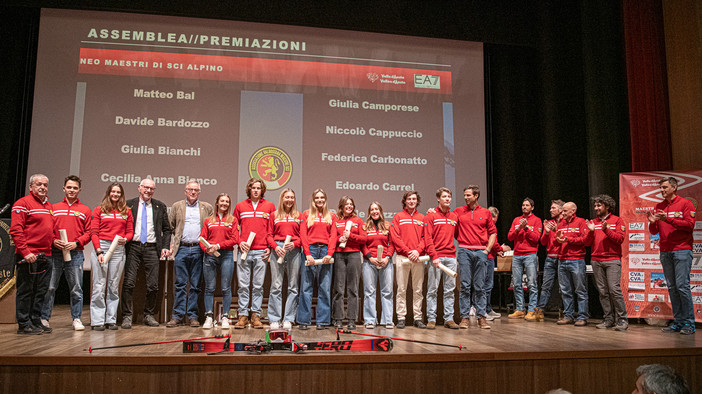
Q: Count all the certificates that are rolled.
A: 10